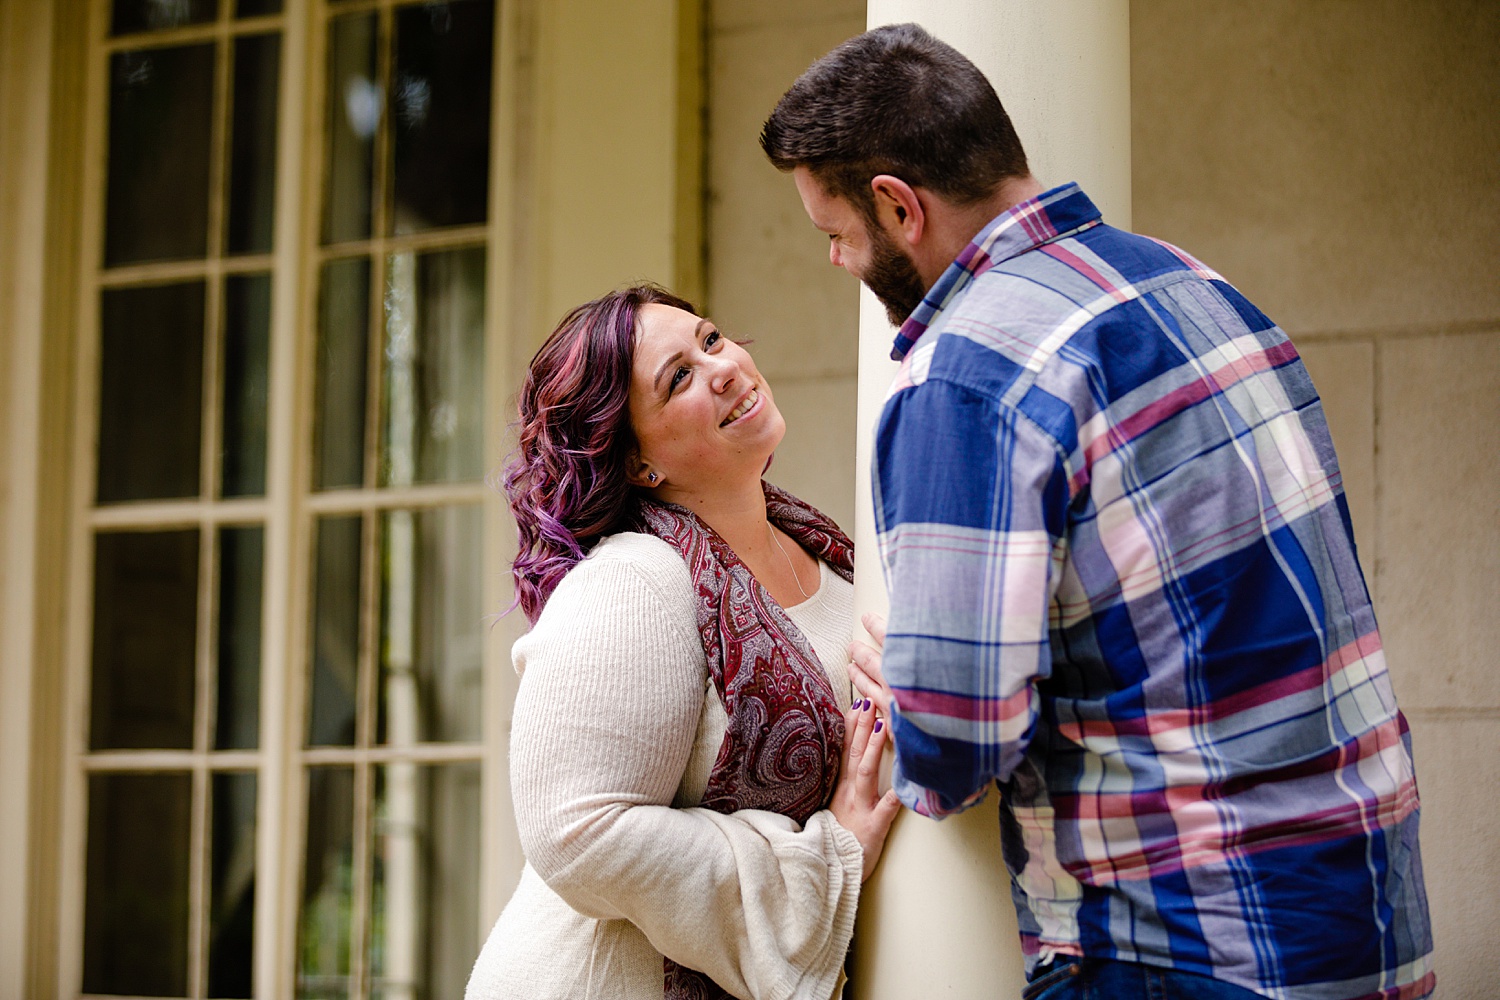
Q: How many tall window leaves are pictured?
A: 2